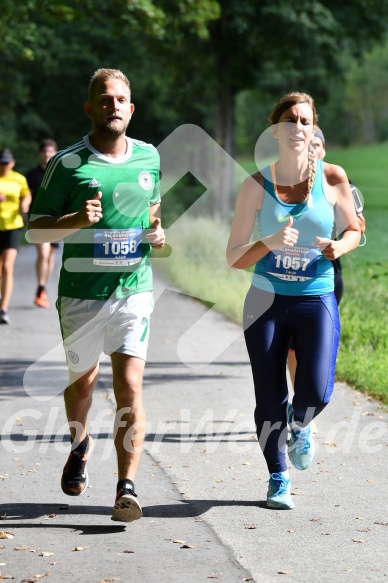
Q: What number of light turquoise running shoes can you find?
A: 2